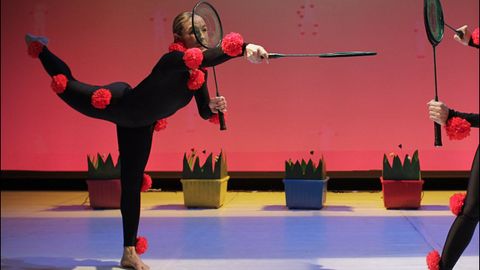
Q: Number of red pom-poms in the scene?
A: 15